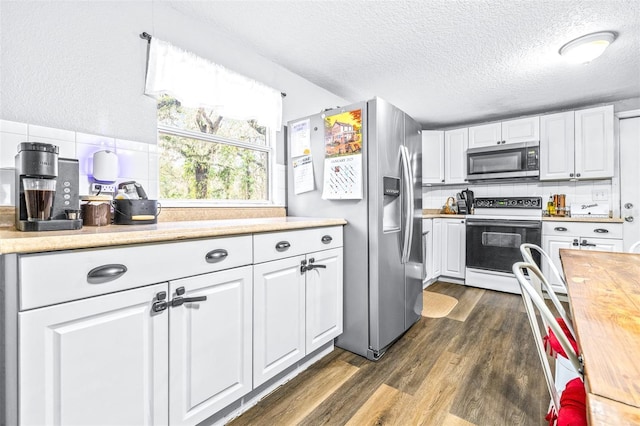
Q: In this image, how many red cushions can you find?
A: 2